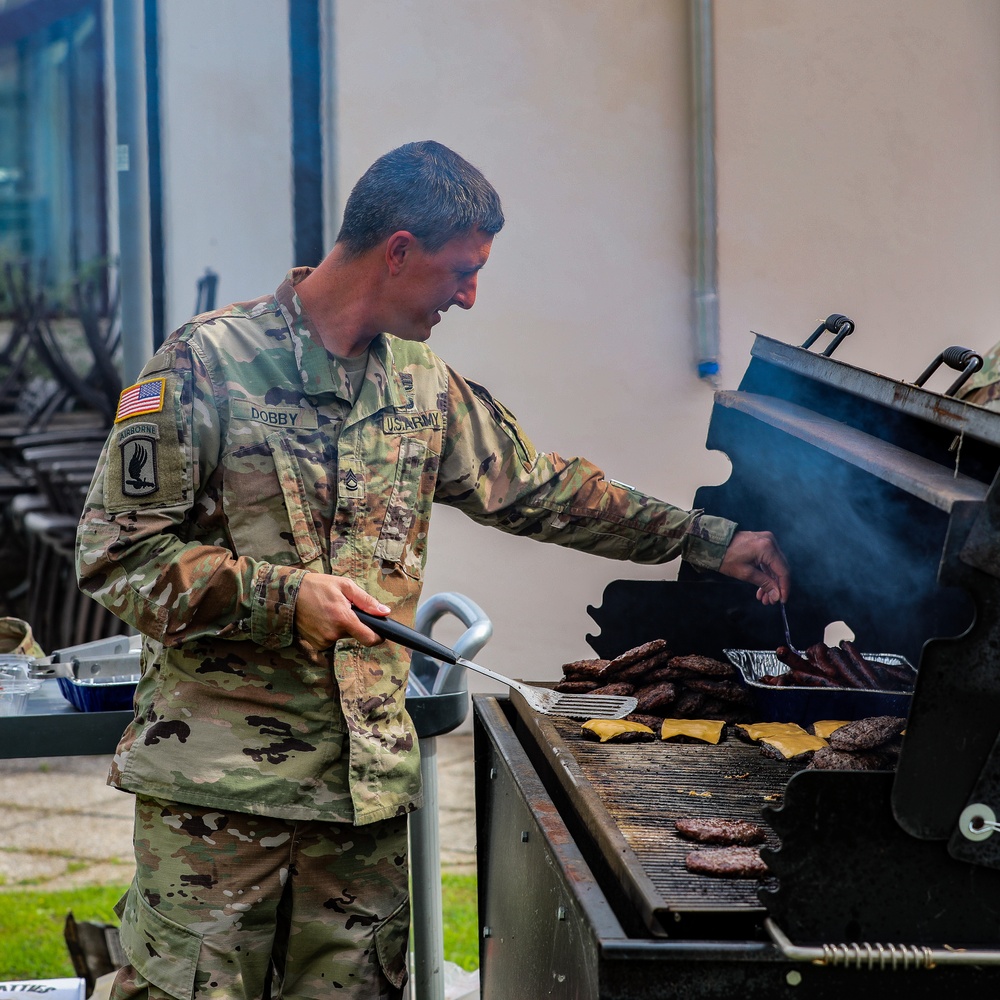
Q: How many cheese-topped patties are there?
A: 5